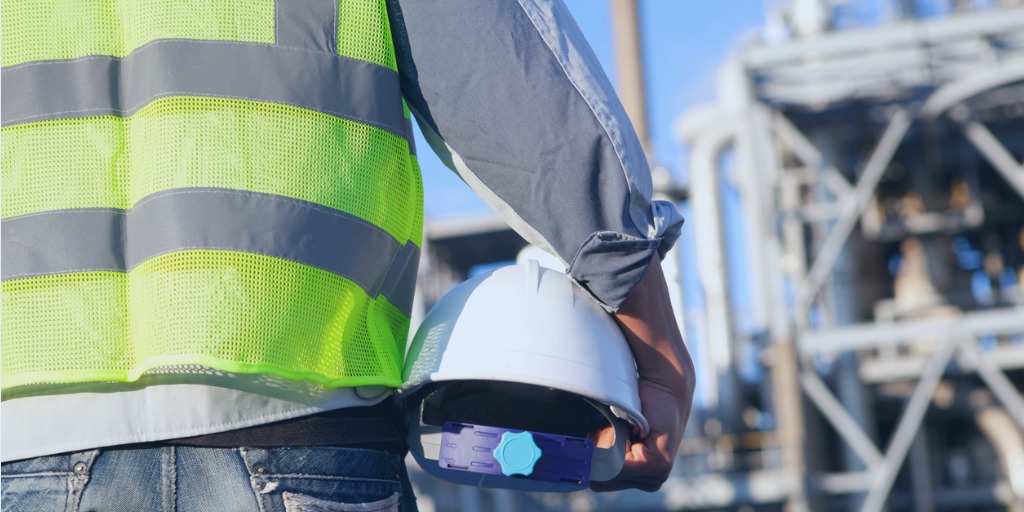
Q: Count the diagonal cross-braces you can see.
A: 6